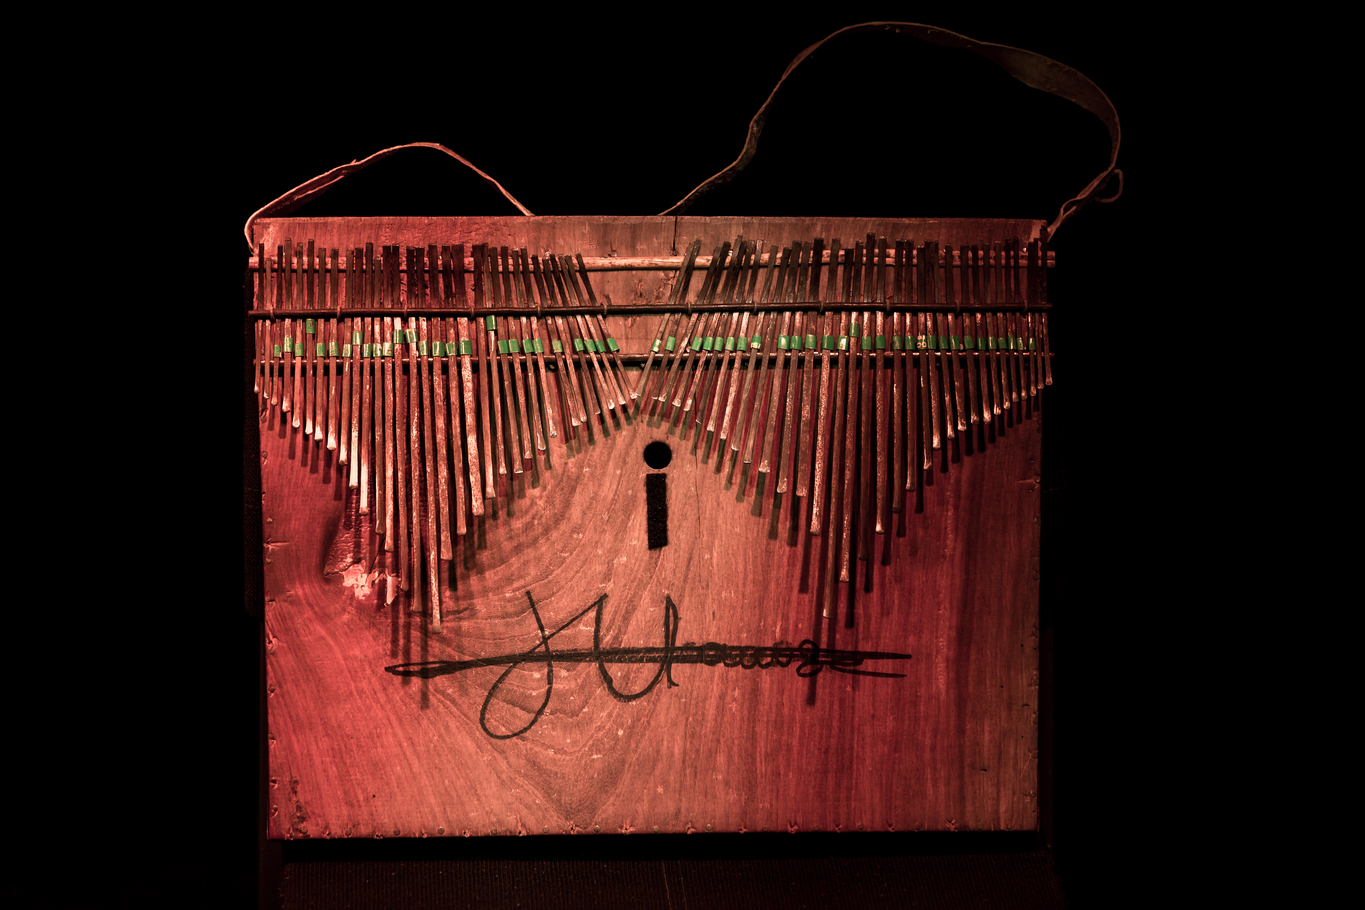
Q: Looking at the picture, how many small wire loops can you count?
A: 12